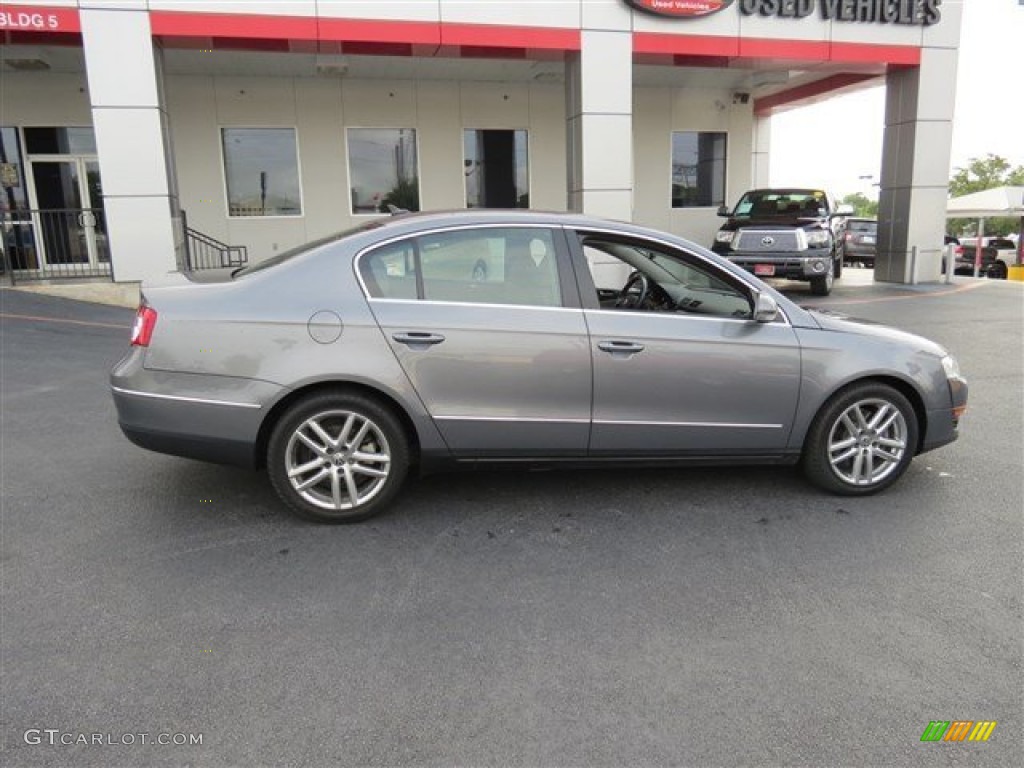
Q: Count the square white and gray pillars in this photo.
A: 3